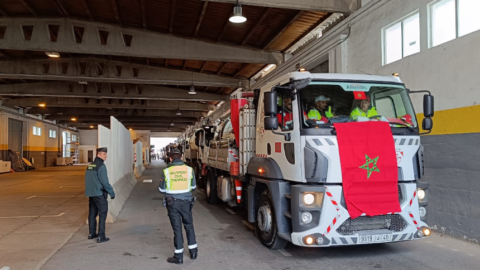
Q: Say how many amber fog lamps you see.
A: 2